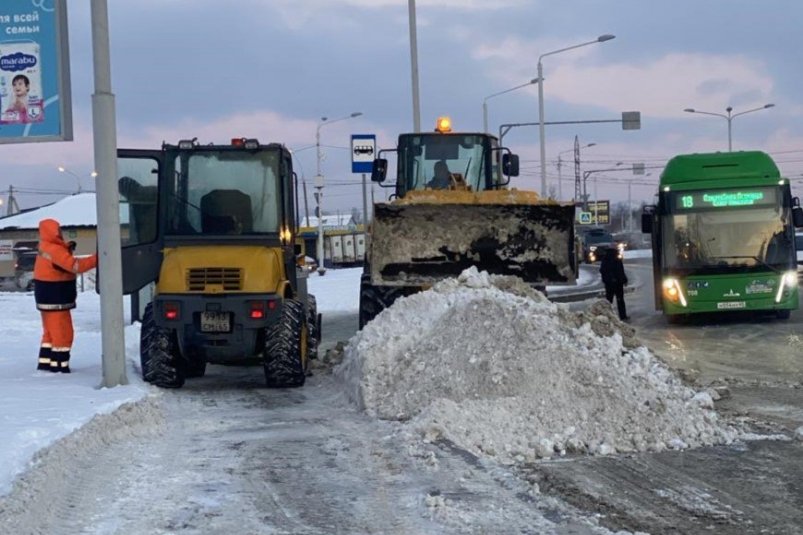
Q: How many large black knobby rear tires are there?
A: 2